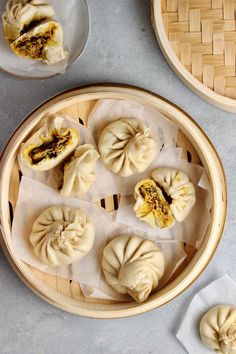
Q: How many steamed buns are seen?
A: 7